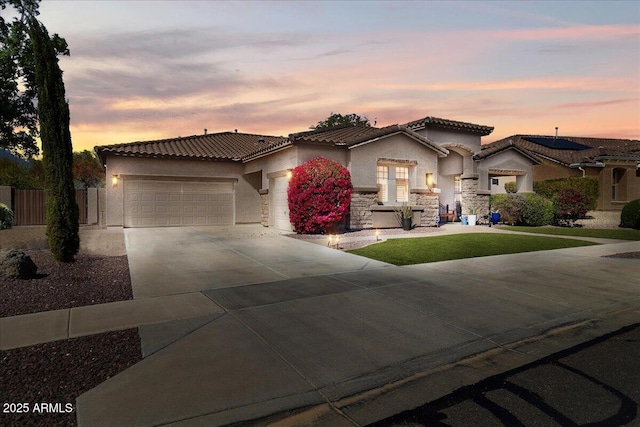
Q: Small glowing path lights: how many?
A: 3